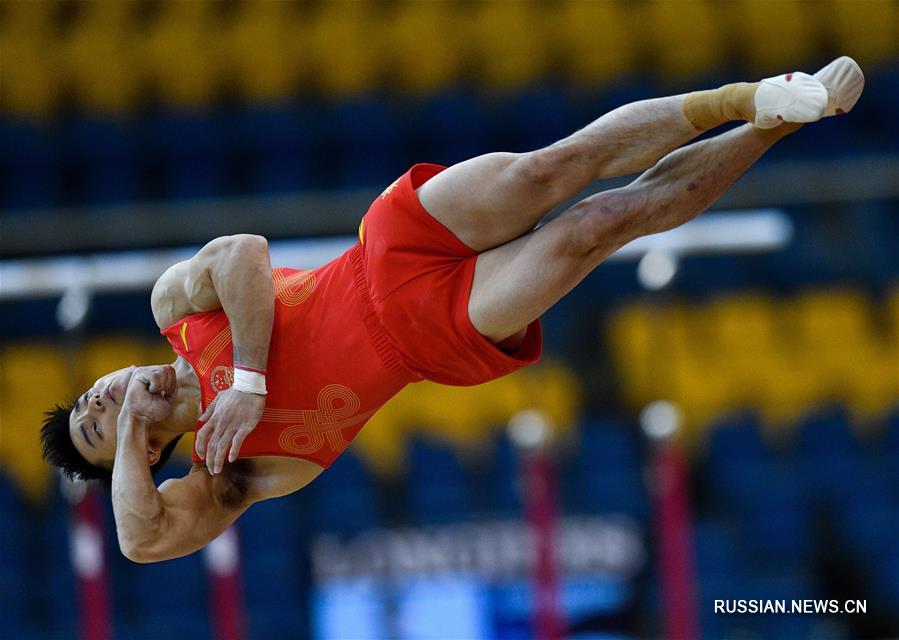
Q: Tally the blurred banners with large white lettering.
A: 1